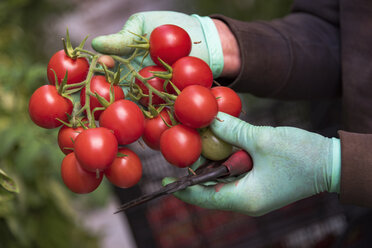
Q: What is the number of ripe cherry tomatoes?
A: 15